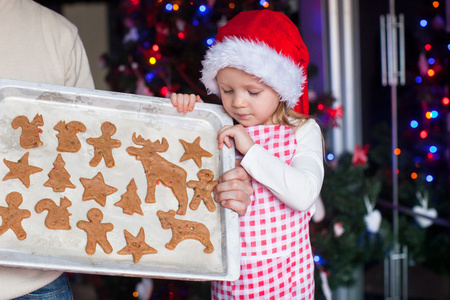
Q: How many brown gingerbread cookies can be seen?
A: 15